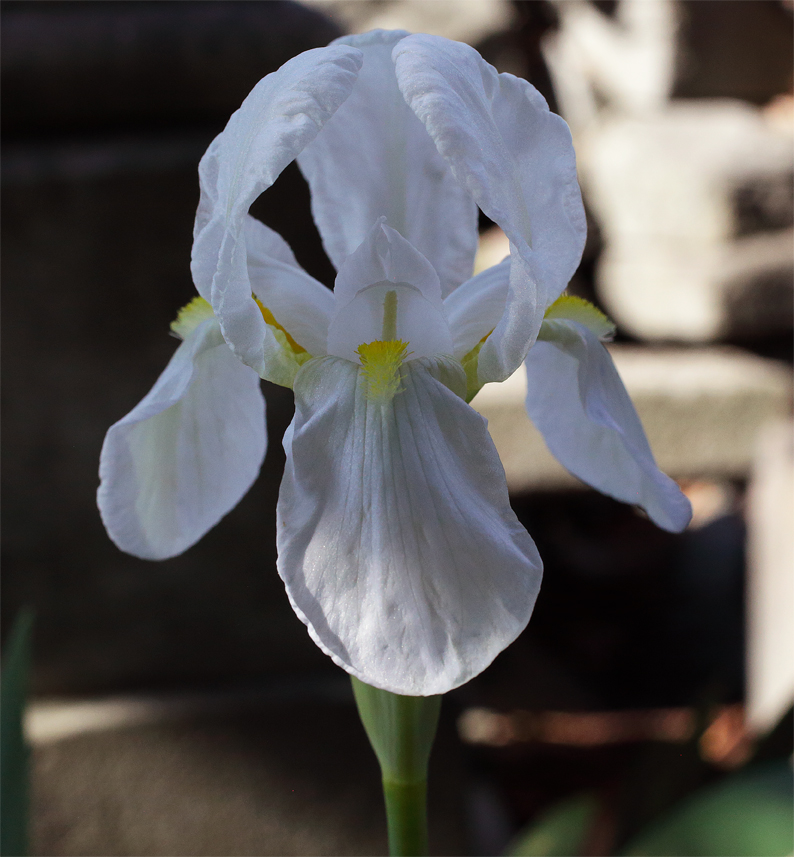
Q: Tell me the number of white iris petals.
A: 6